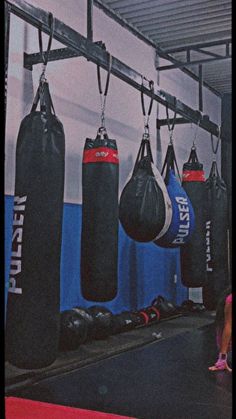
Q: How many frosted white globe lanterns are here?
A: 0